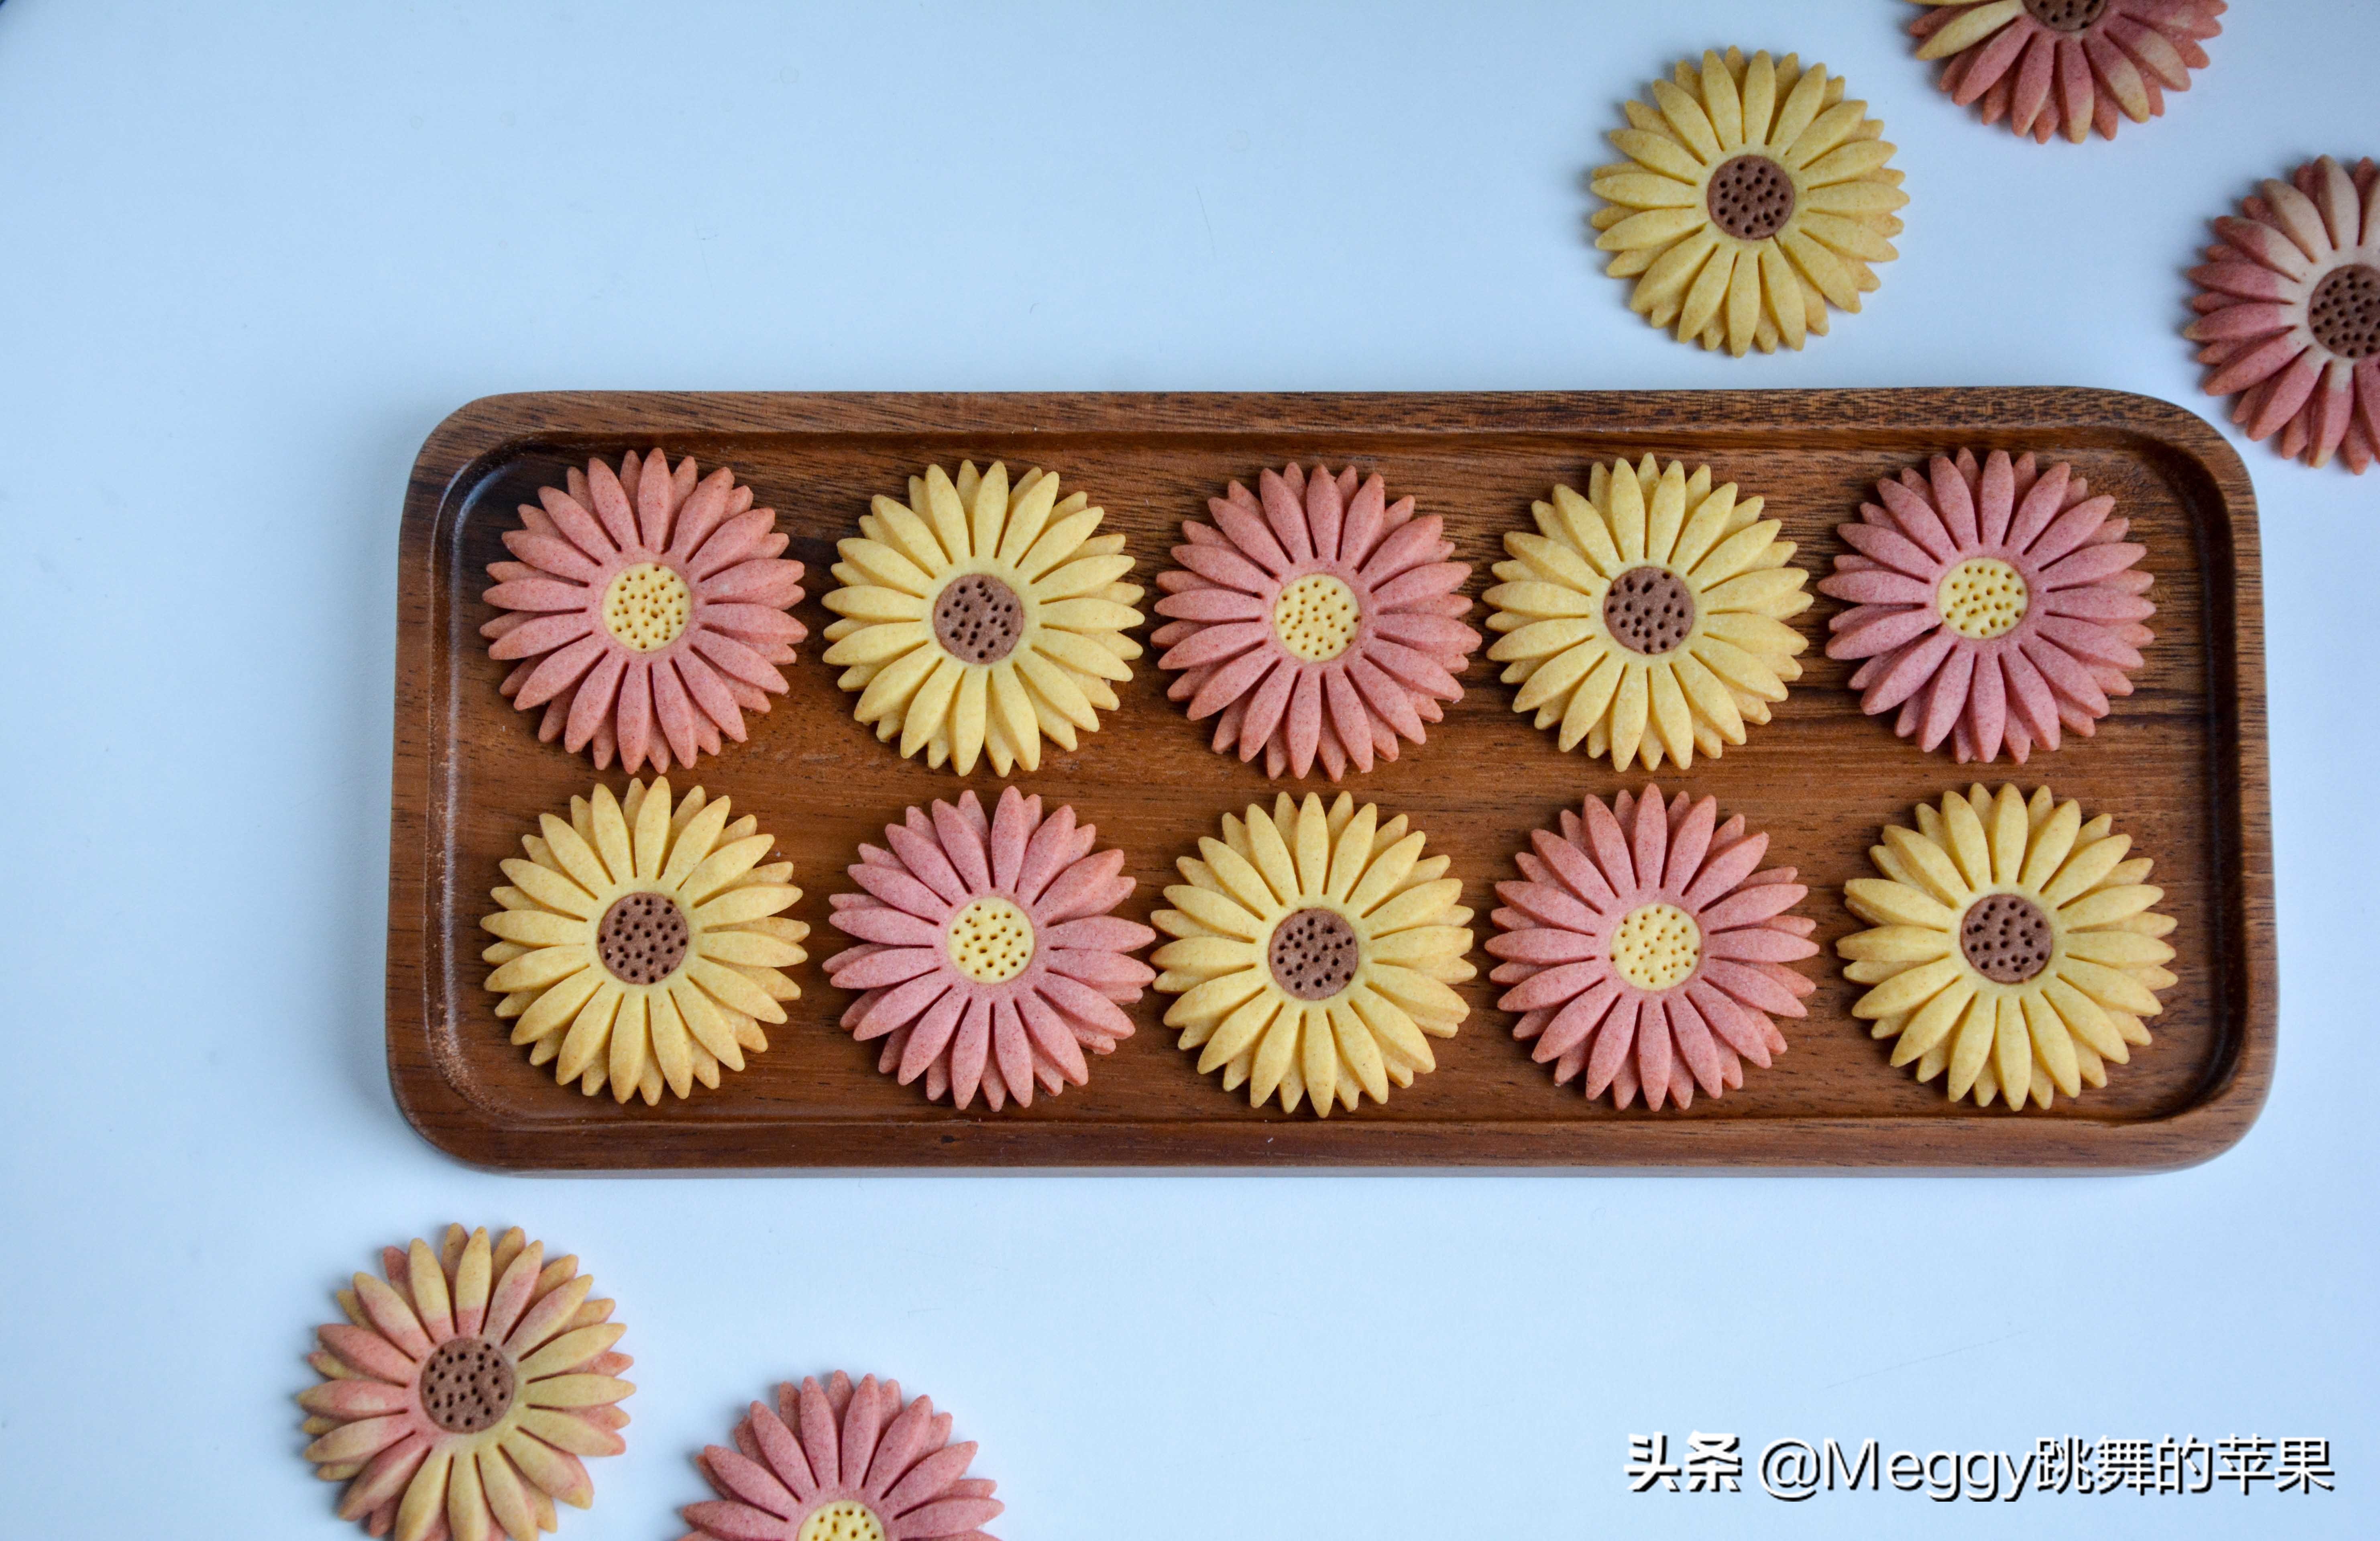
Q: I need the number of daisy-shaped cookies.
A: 15